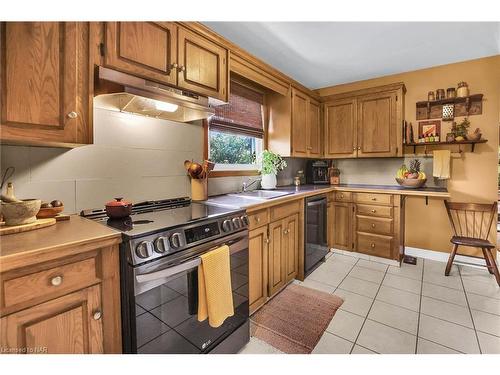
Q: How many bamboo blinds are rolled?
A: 1